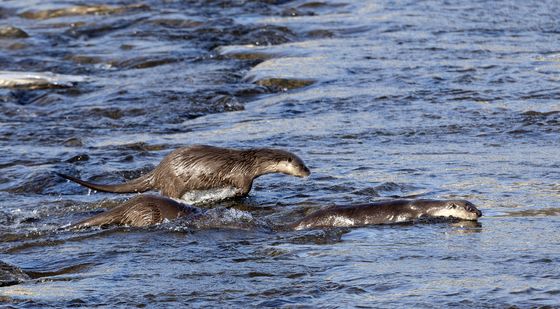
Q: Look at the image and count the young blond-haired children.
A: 0